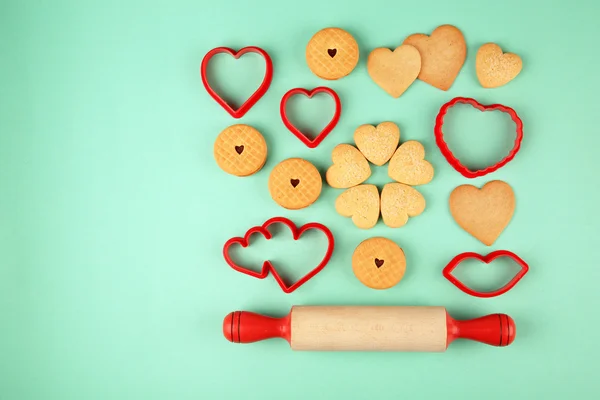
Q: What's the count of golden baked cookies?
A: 13